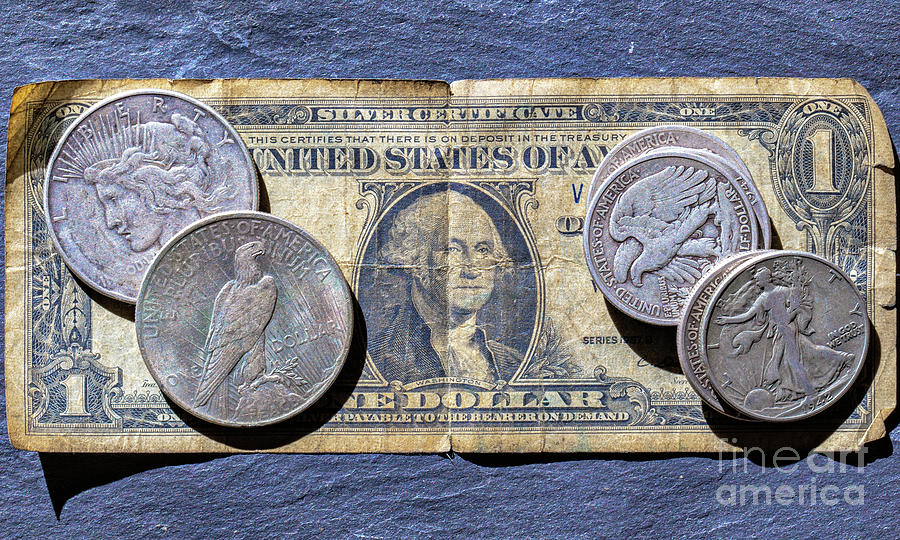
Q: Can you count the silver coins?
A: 7